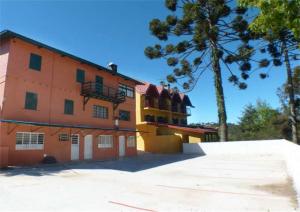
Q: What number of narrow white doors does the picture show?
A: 3